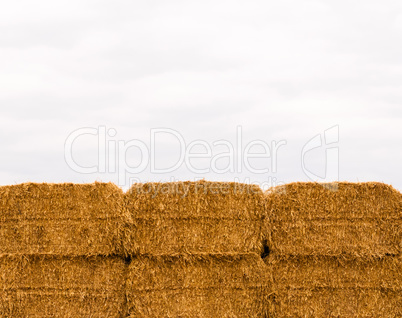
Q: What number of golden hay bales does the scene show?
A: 6